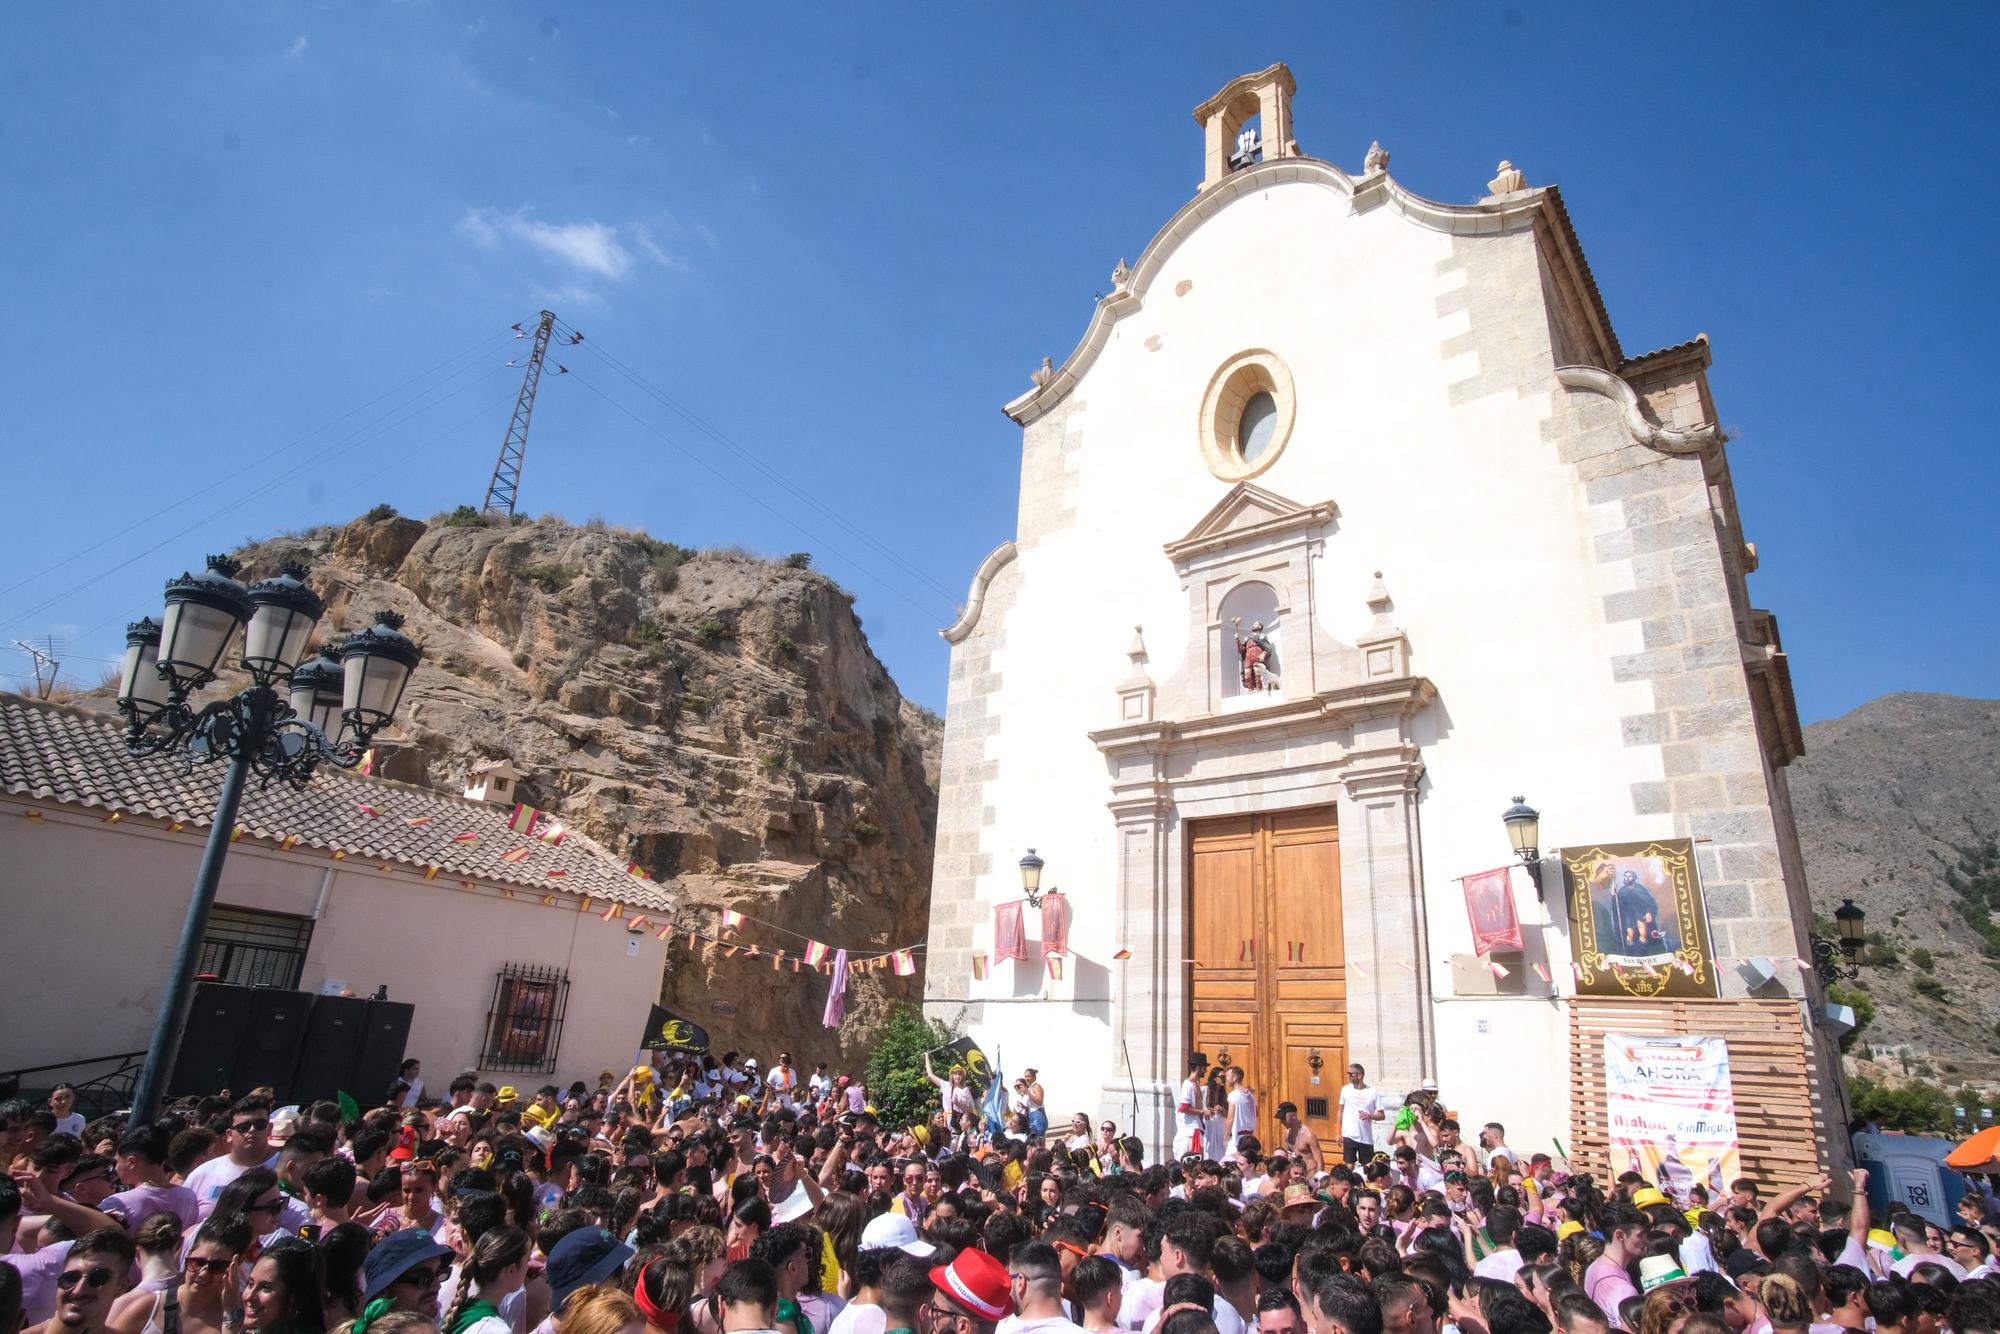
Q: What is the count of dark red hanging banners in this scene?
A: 3